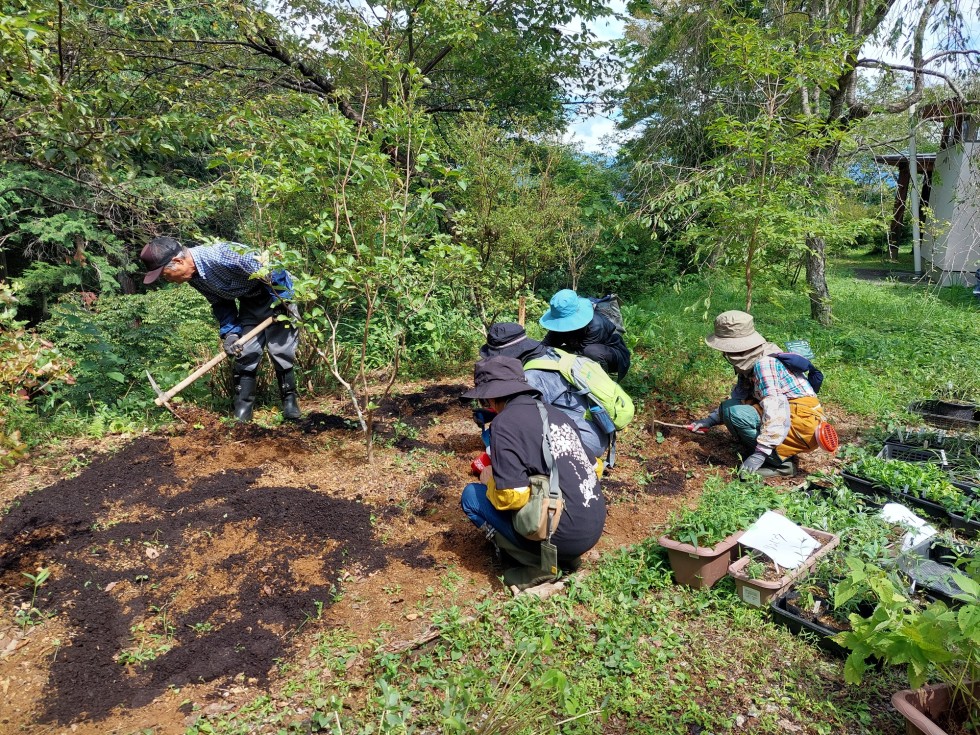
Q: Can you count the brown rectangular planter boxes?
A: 3